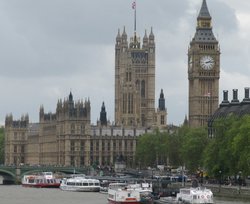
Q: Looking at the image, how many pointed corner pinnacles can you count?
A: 4